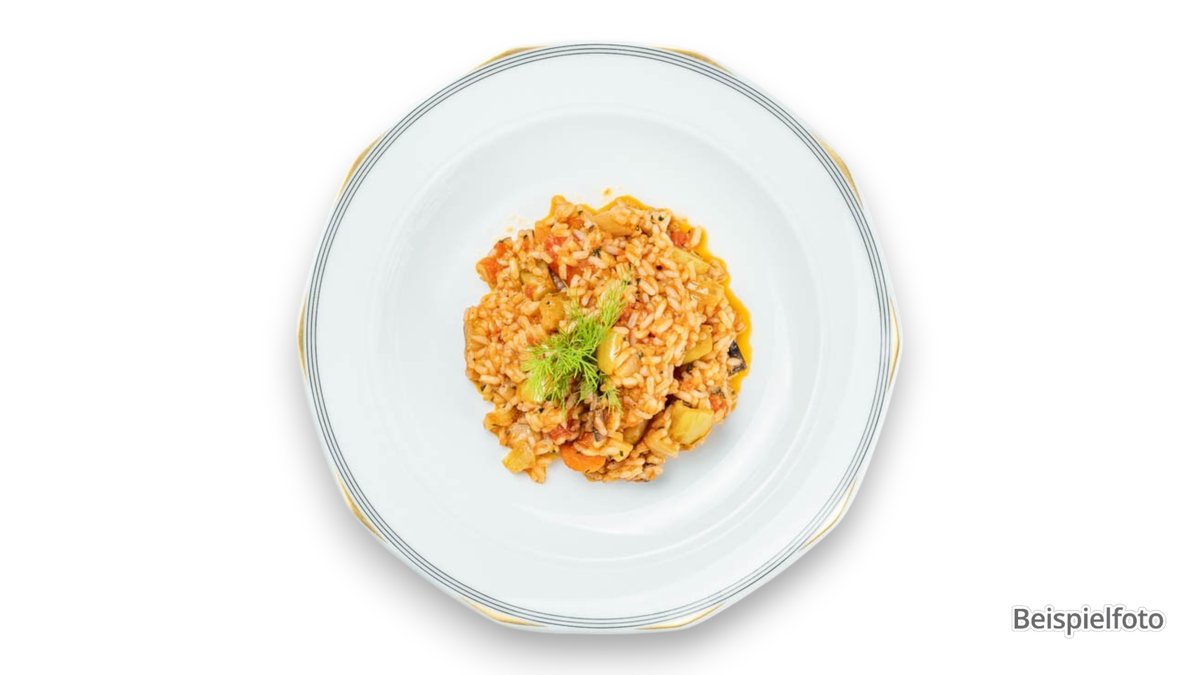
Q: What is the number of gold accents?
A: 10